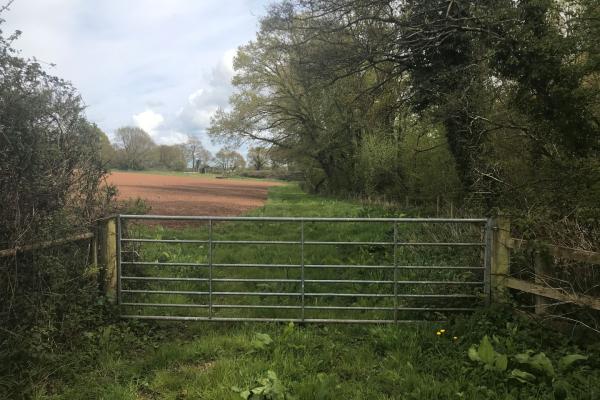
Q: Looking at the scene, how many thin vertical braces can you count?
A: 3